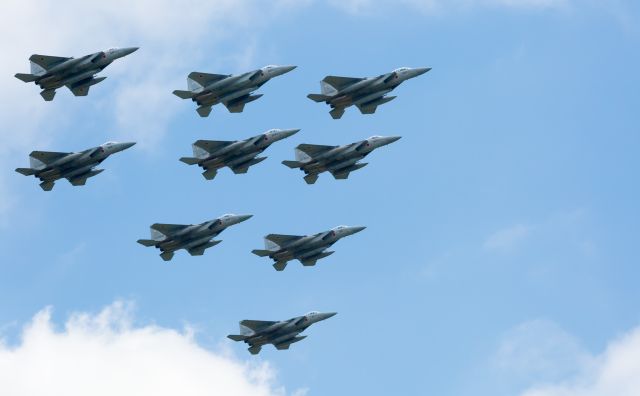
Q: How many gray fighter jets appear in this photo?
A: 9